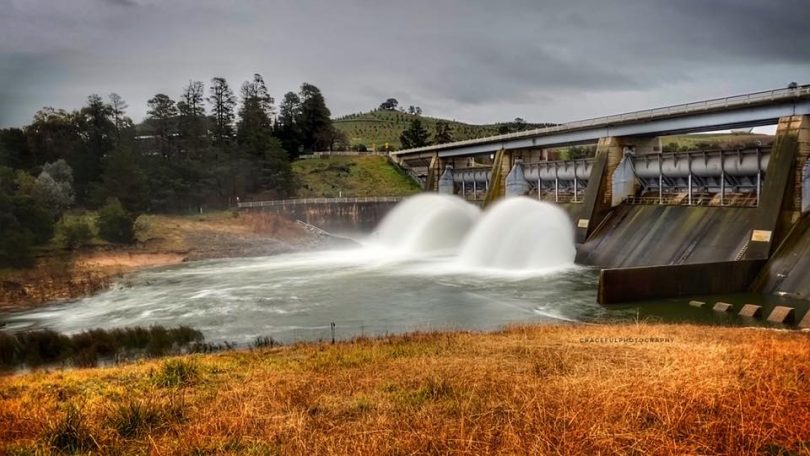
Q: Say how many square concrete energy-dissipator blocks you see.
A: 5